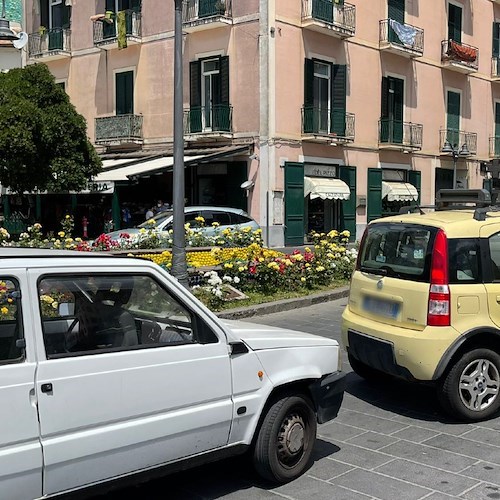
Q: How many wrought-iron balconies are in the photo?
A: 13